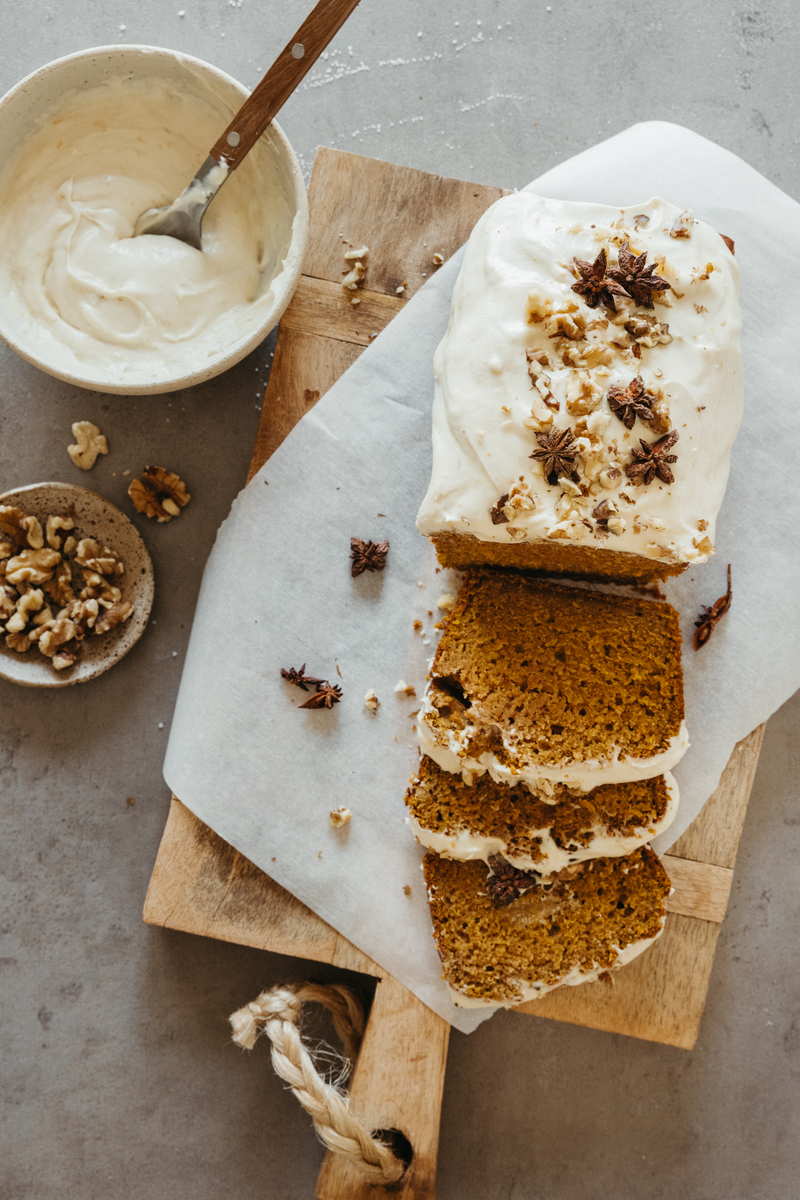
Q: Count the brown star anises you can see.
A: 10